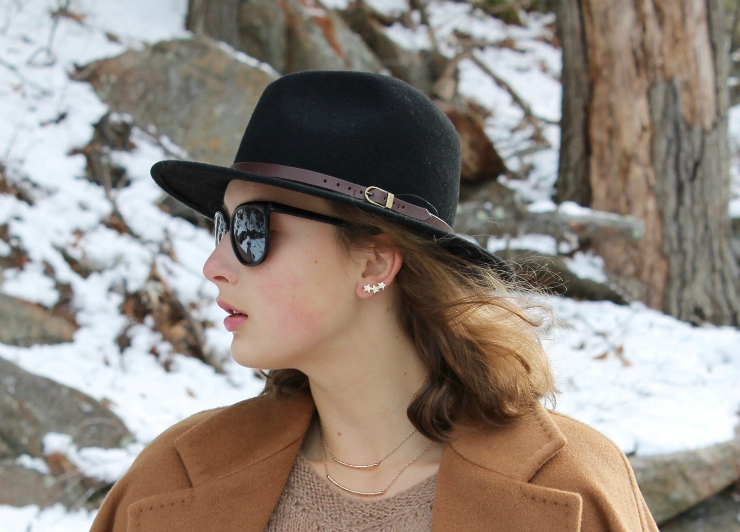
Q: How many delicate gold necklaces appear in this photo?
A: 2